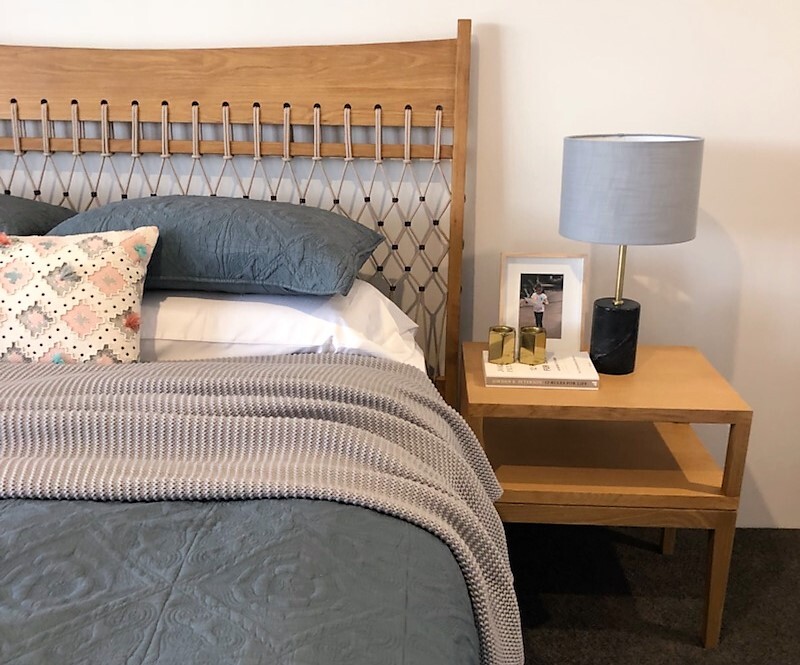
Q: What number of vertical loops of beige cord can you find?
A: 15